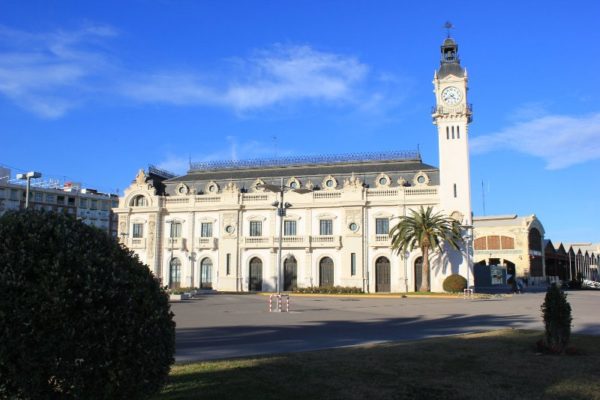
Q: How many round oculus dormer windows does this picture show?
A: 7